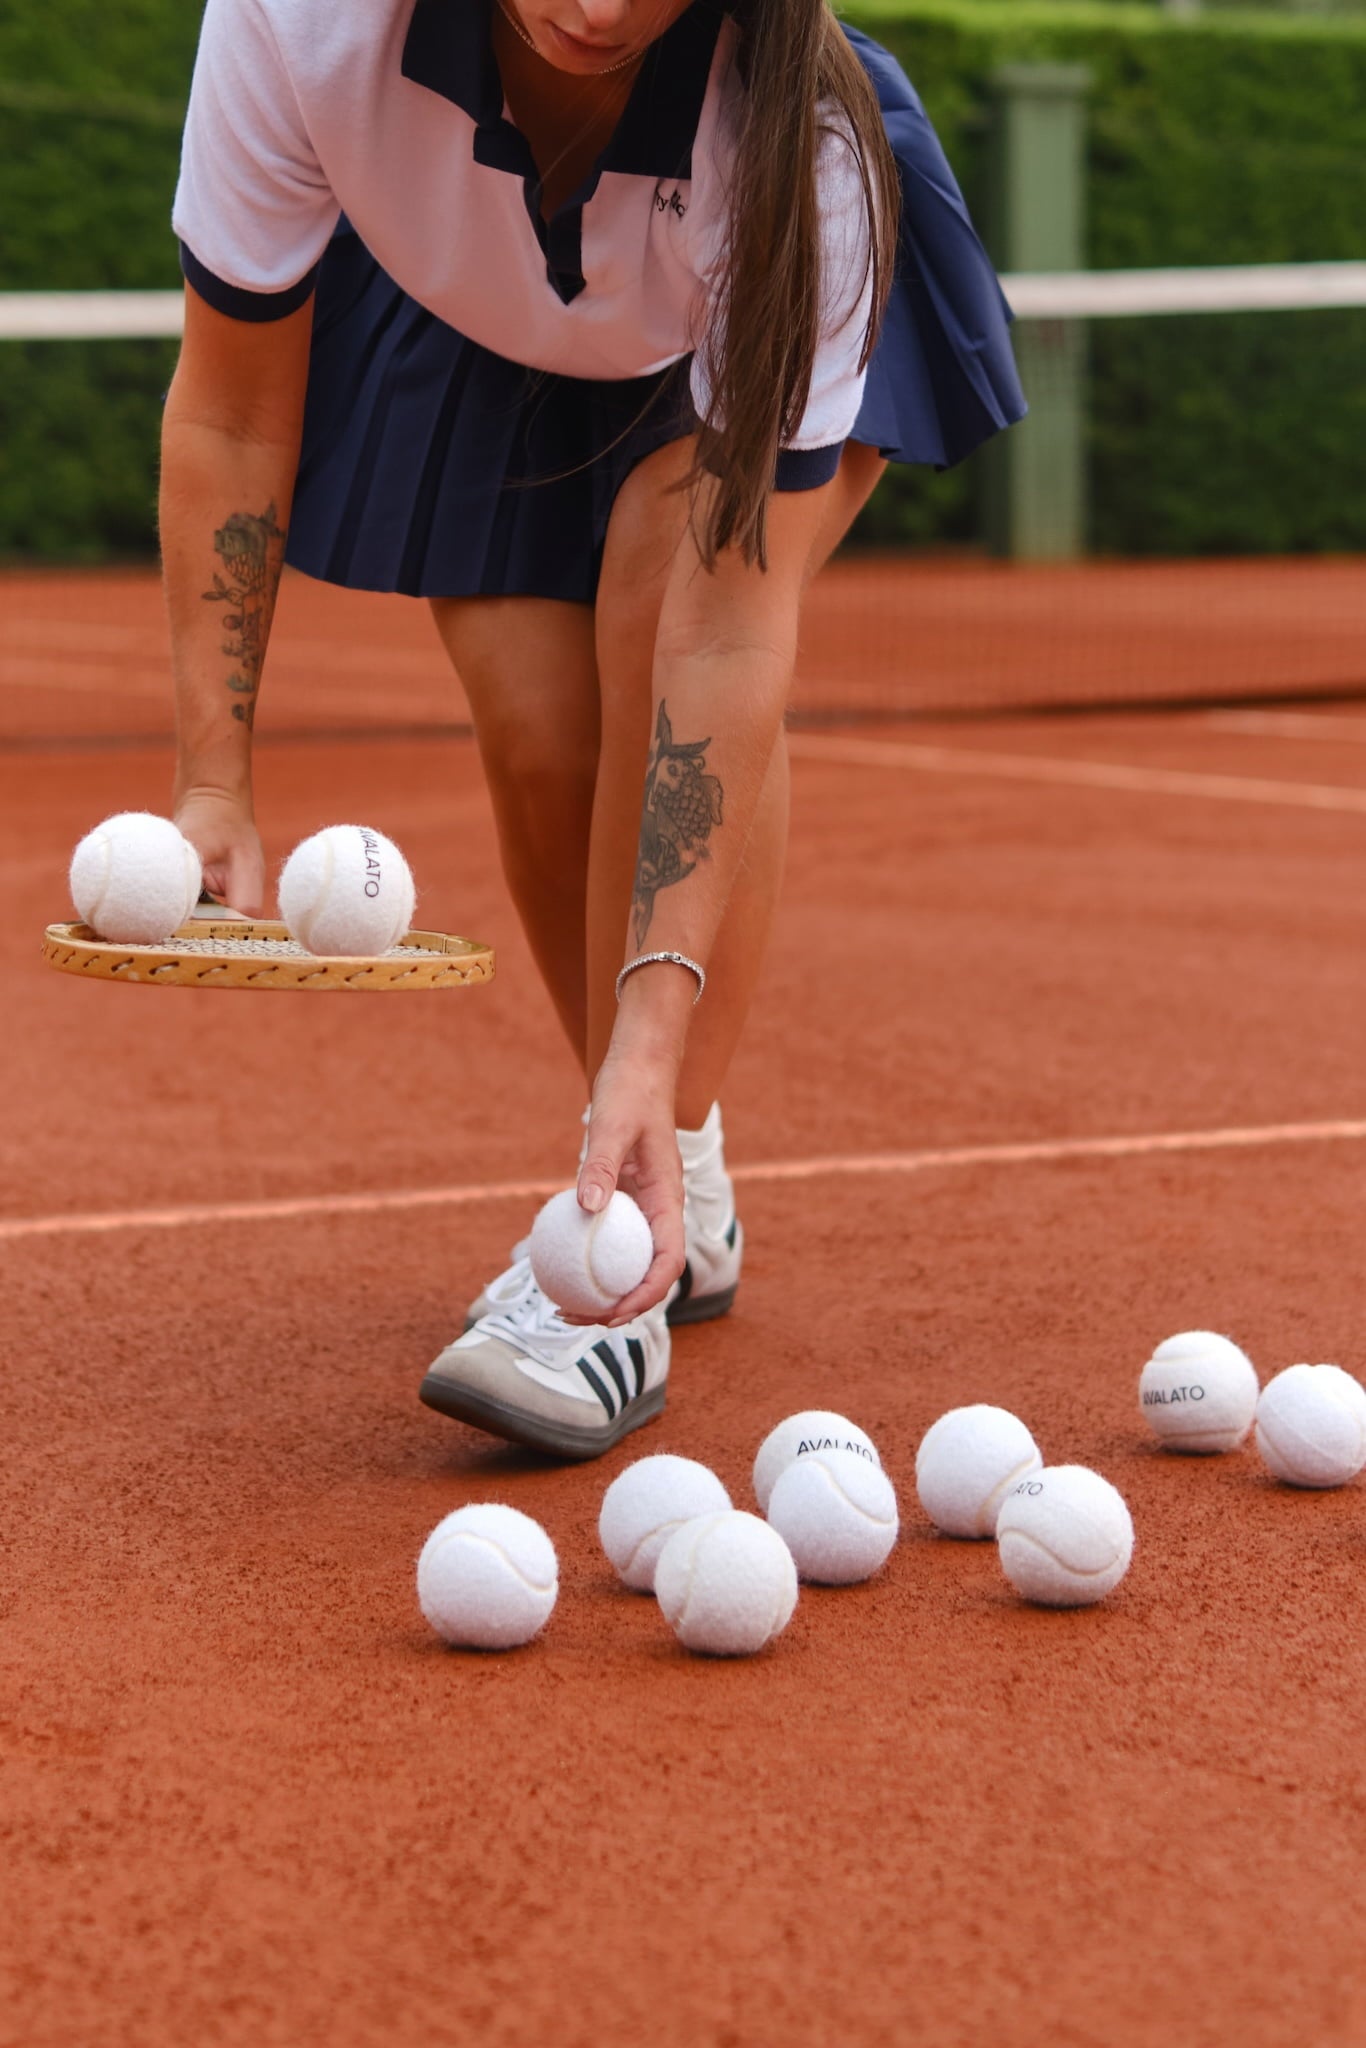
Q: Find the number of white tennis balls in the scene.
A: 12